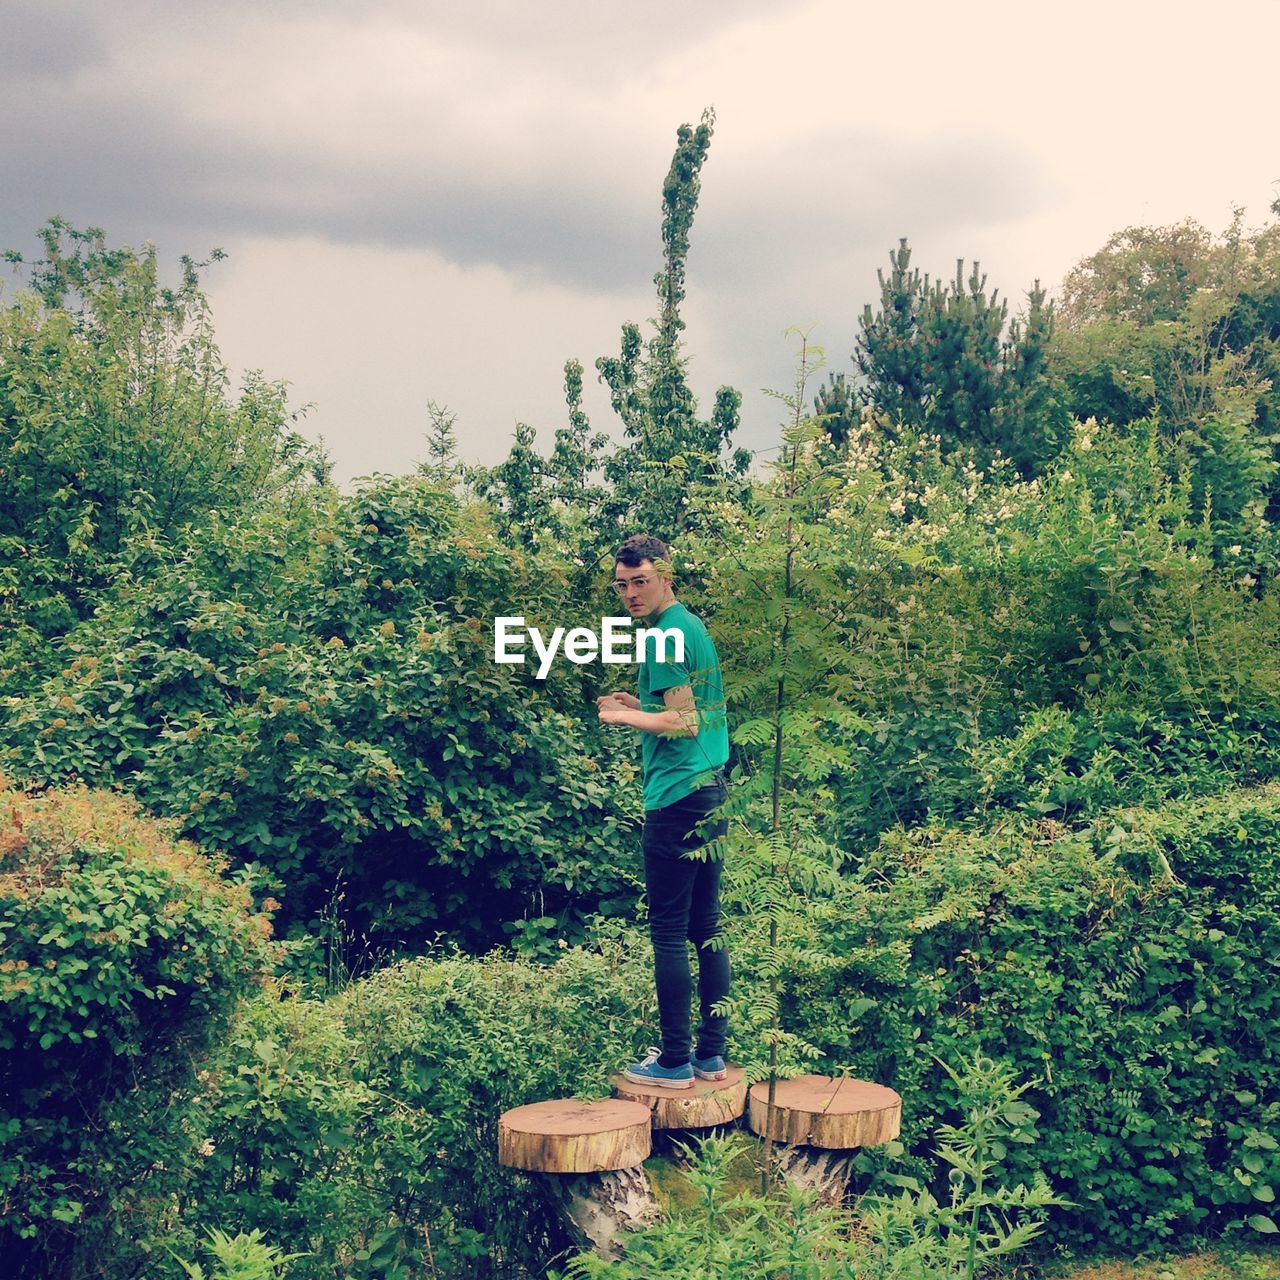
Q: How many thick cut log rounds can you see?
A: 3